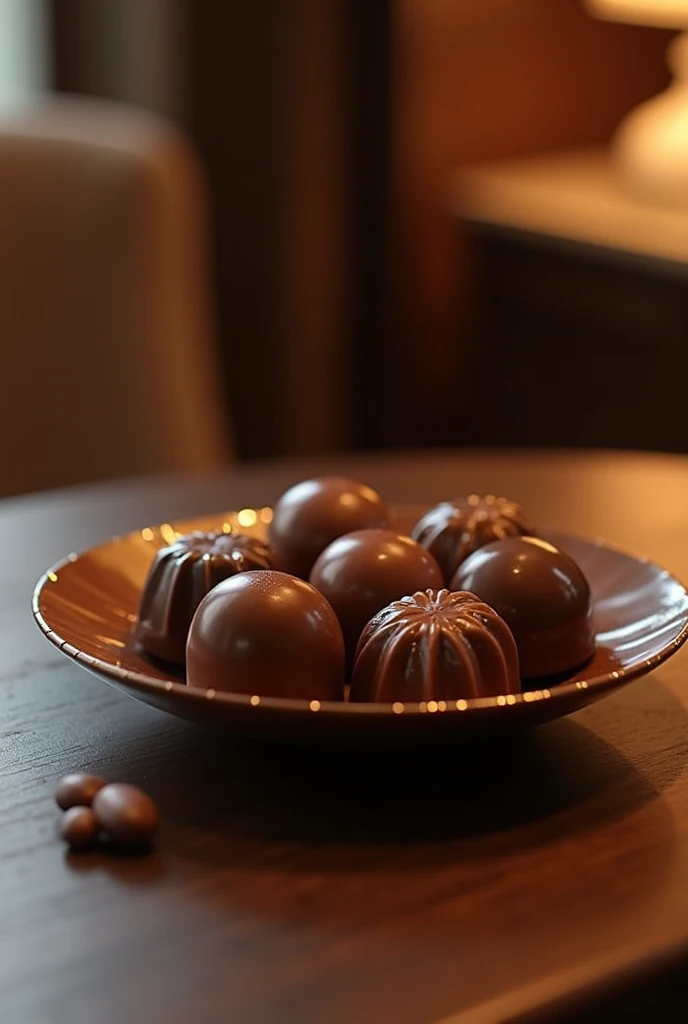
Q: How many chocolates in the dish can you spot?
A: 7